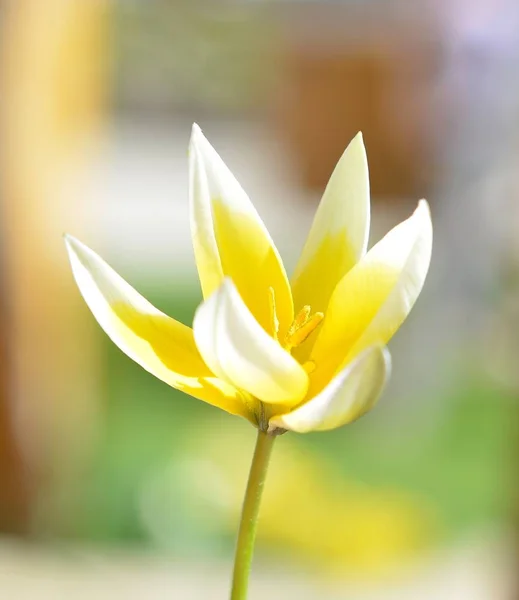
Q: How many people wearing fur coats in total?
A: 0